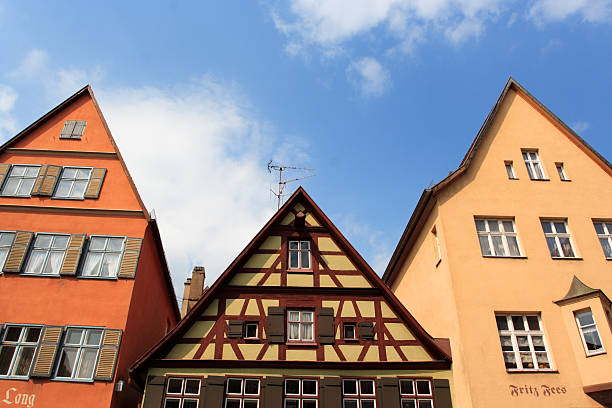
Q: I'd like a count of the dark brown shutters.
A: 10